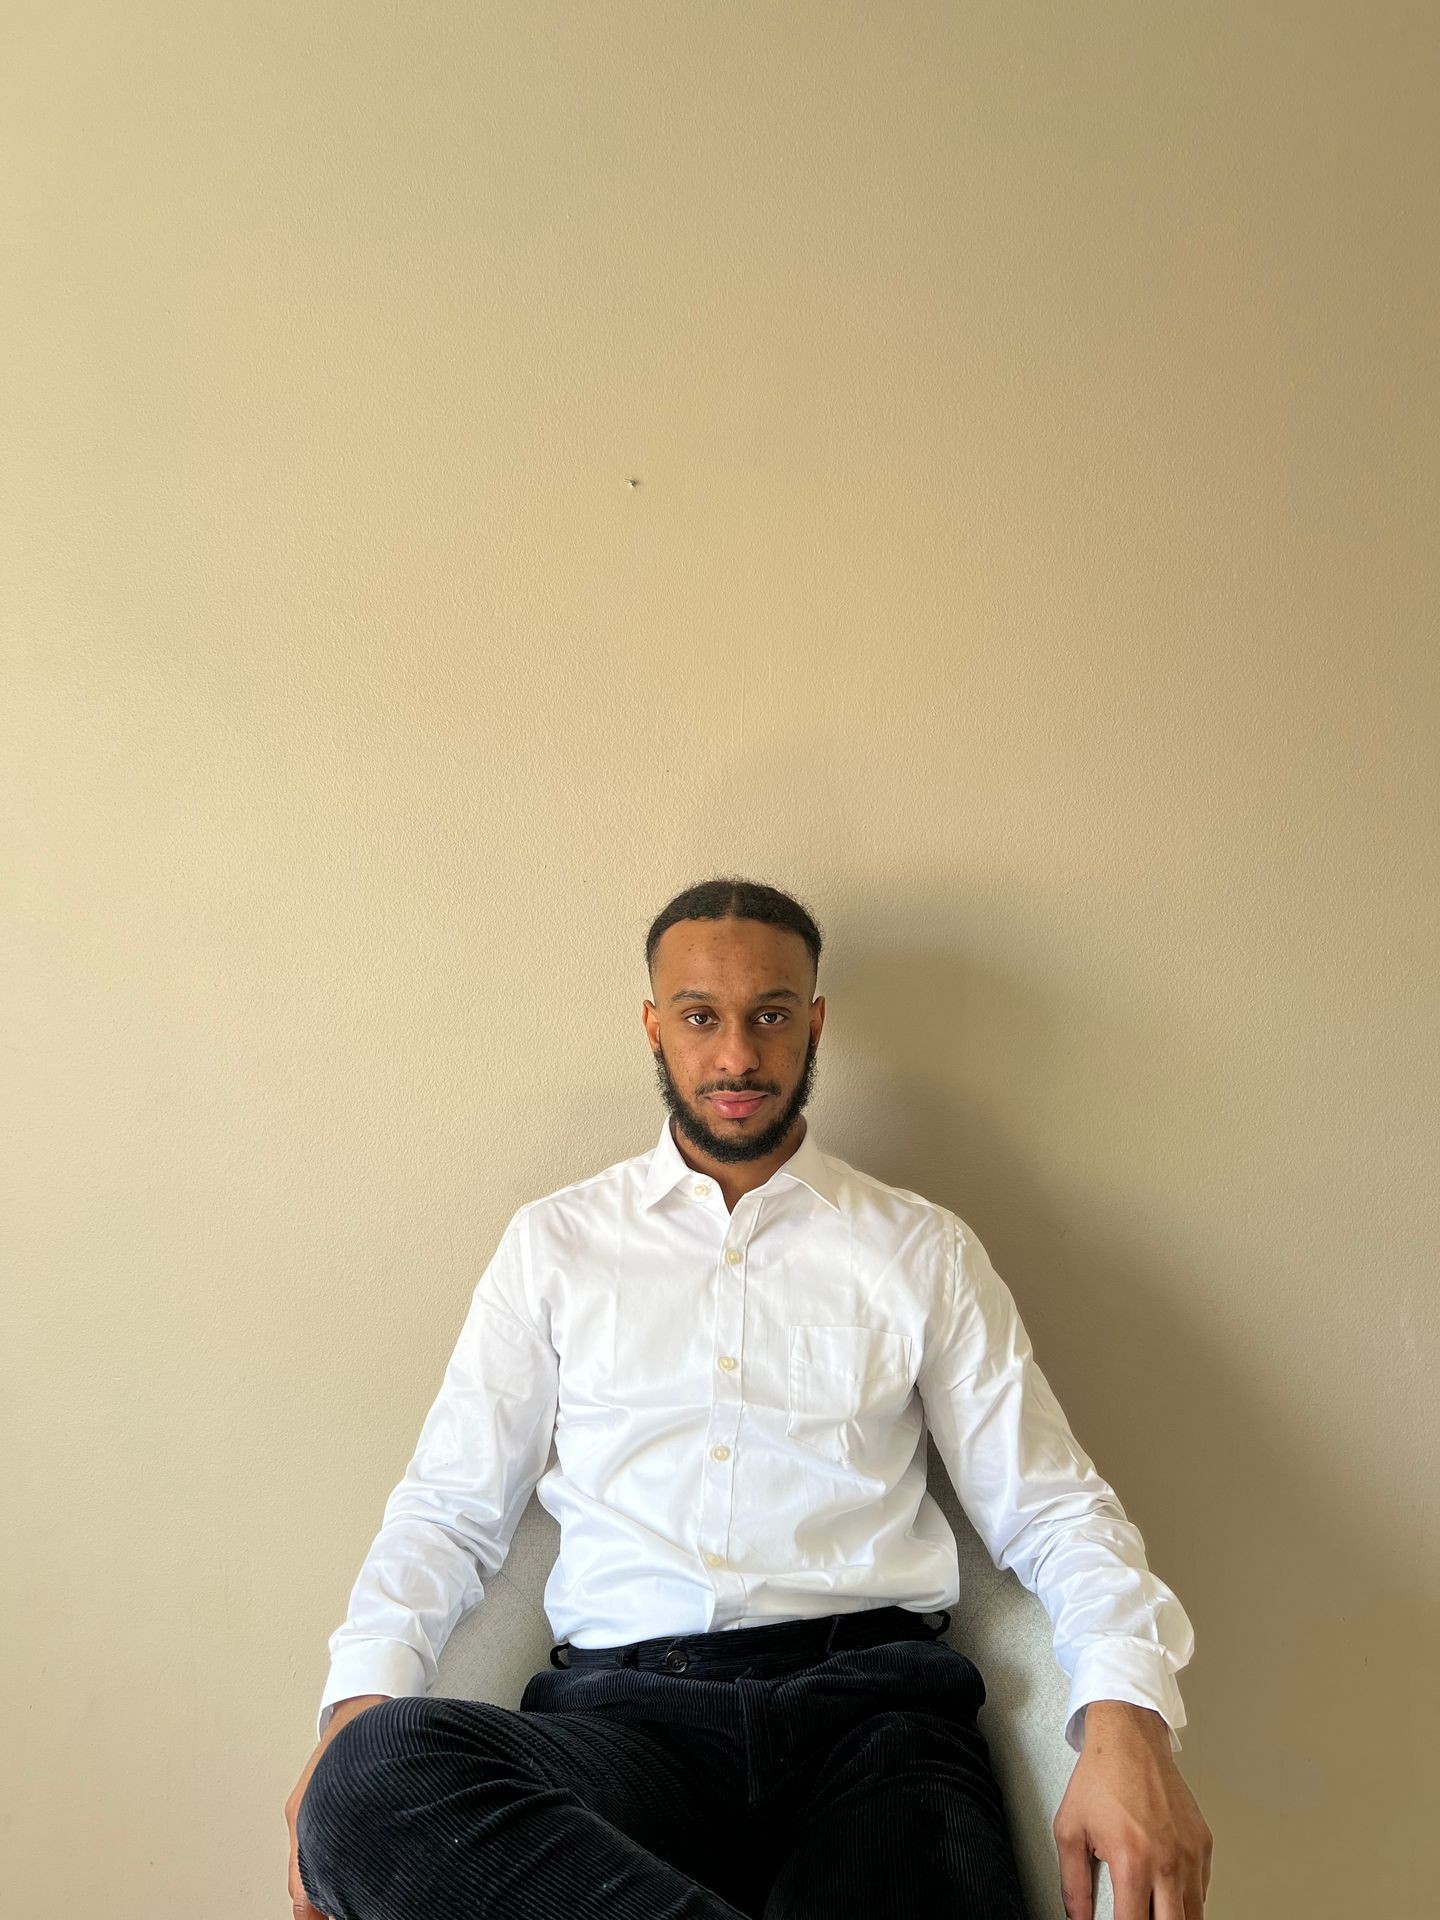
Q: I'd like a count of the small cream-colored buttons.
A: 5